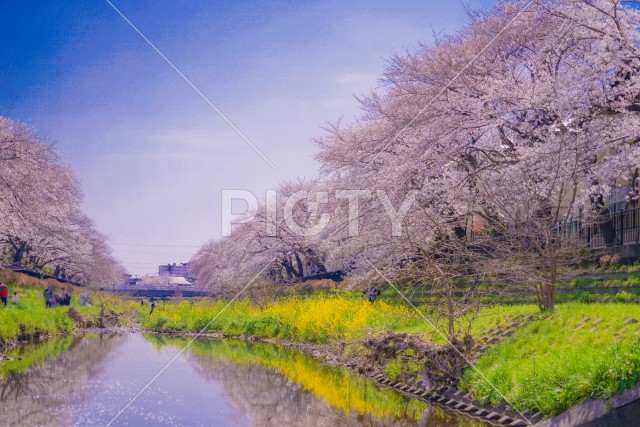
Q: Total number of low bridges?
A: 1